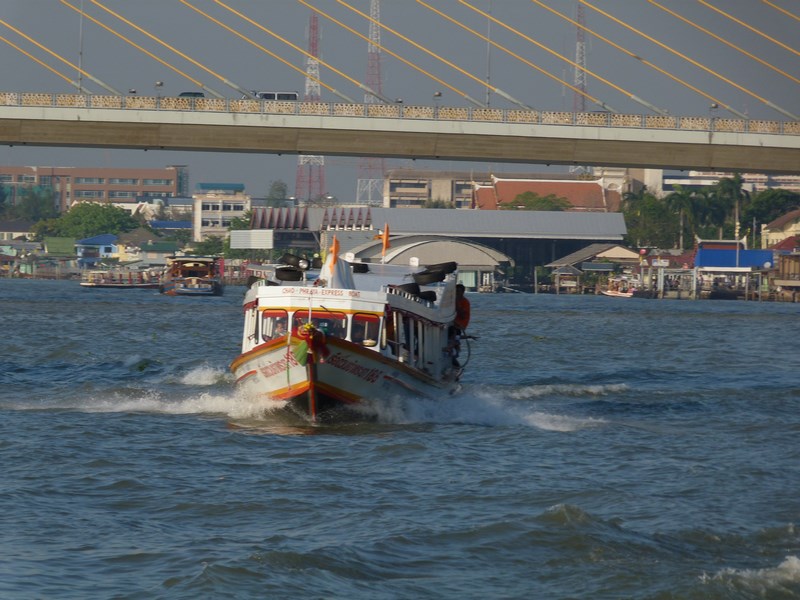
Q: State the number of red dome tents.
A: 0